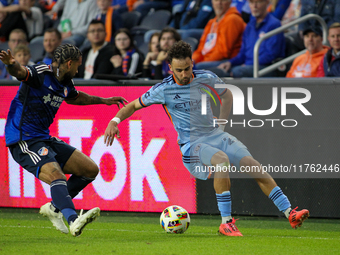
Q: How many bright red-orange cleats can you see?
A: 2